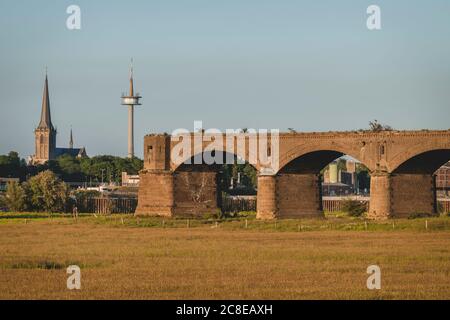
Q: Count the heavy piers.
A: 3